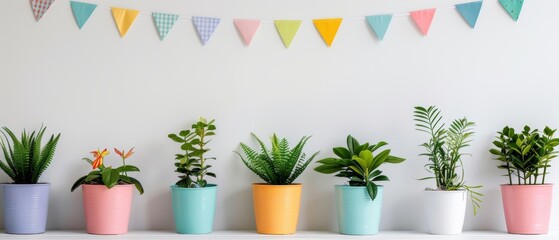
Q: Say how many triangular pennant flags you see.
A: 12